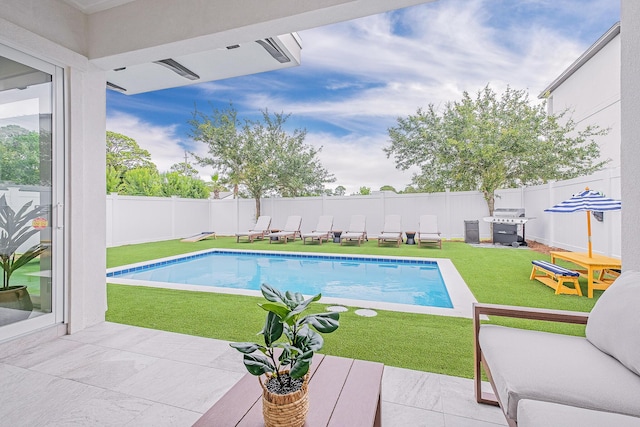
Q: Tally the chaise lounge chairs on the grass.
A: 6